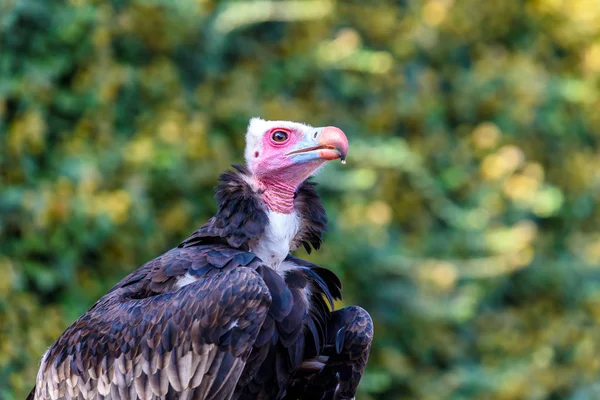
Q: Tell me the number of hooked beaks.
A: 1